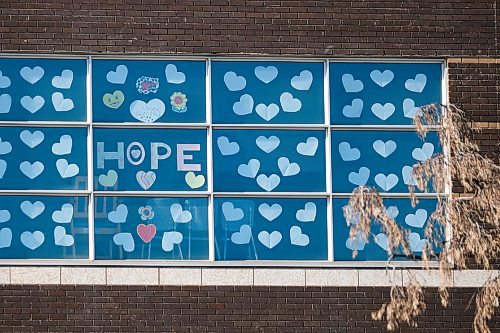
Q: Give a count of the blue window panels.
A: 12